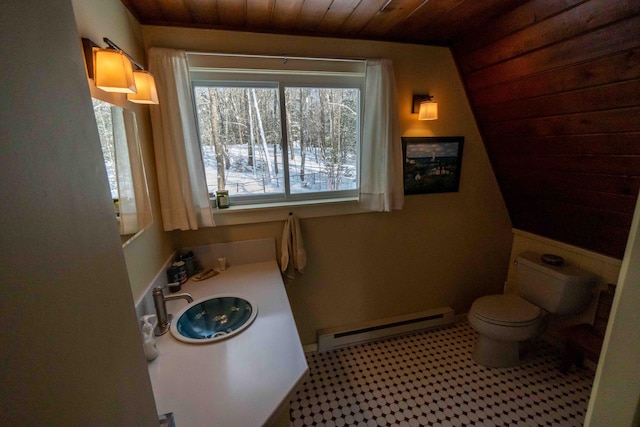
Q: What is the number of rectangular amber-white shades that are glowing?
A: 3